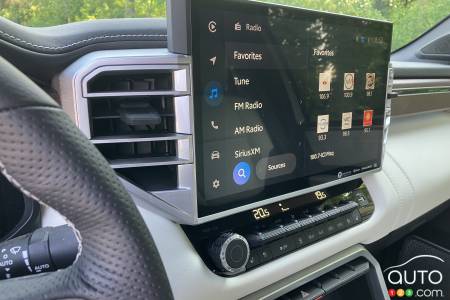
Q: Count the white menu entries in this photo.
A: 5